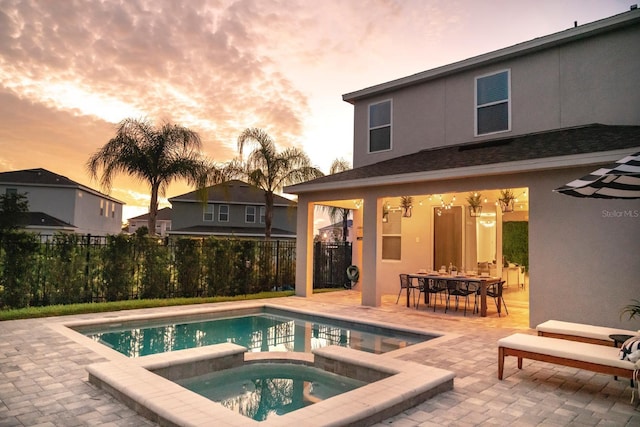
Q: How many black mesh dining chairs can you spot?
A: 6